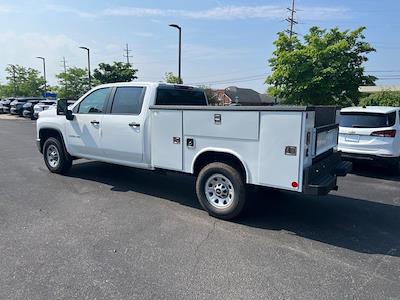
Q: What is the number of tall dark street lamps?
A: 3